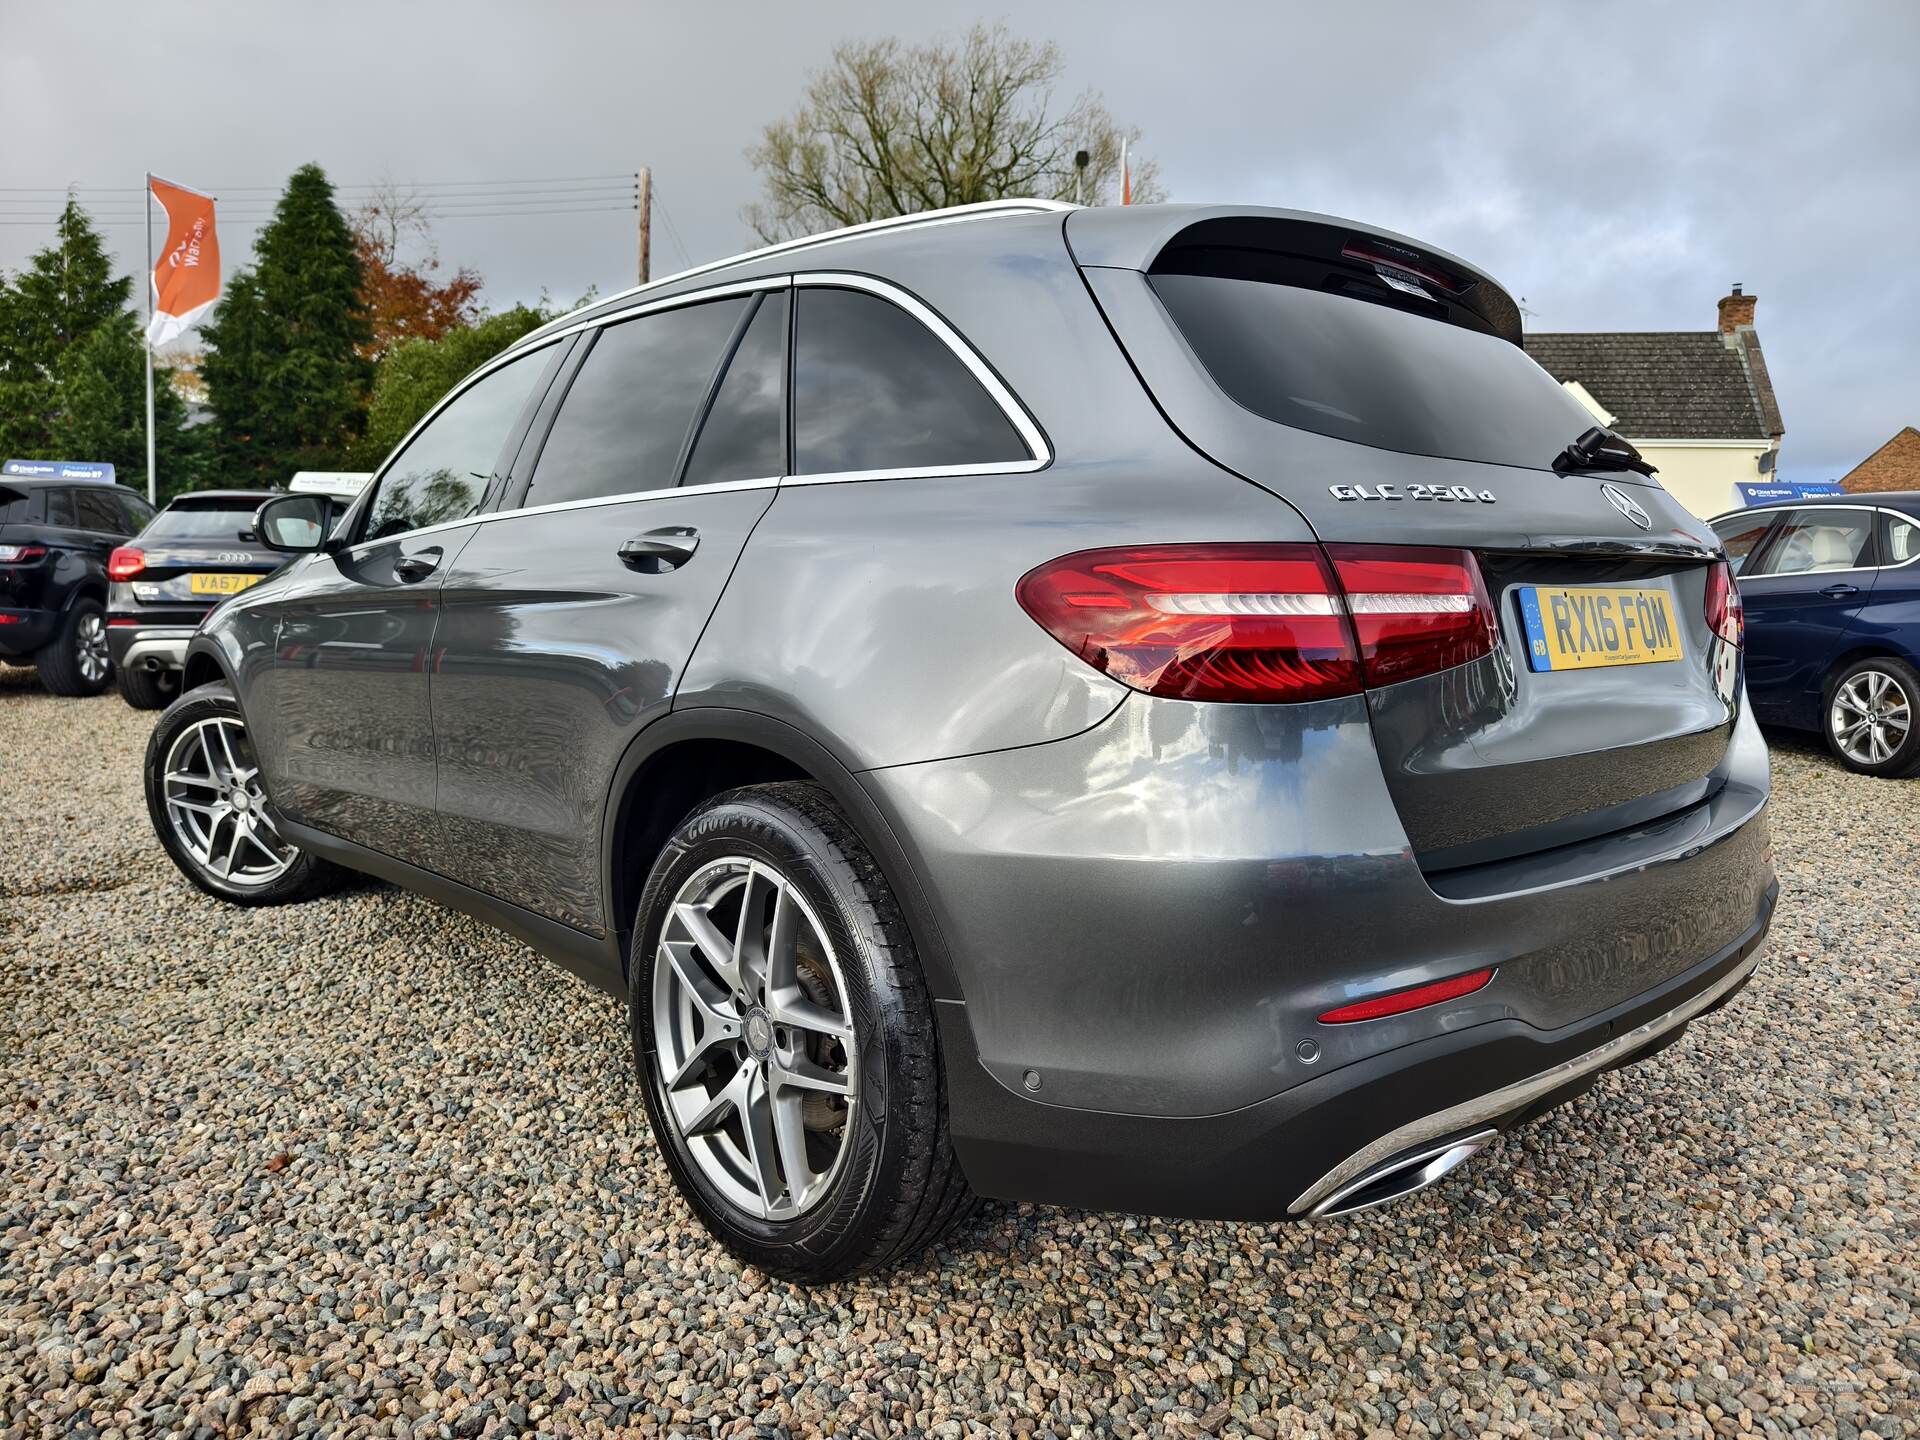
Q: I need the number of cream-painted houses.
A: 1